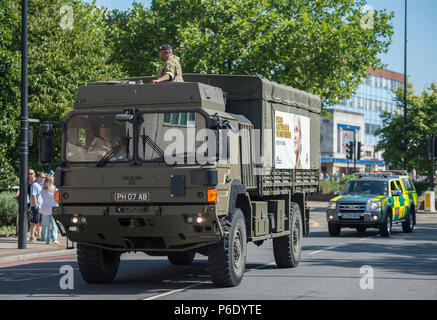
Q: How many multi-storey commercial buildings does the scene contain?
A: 1